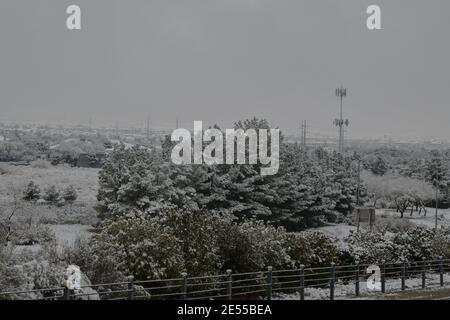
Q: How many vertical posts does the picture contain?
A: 12